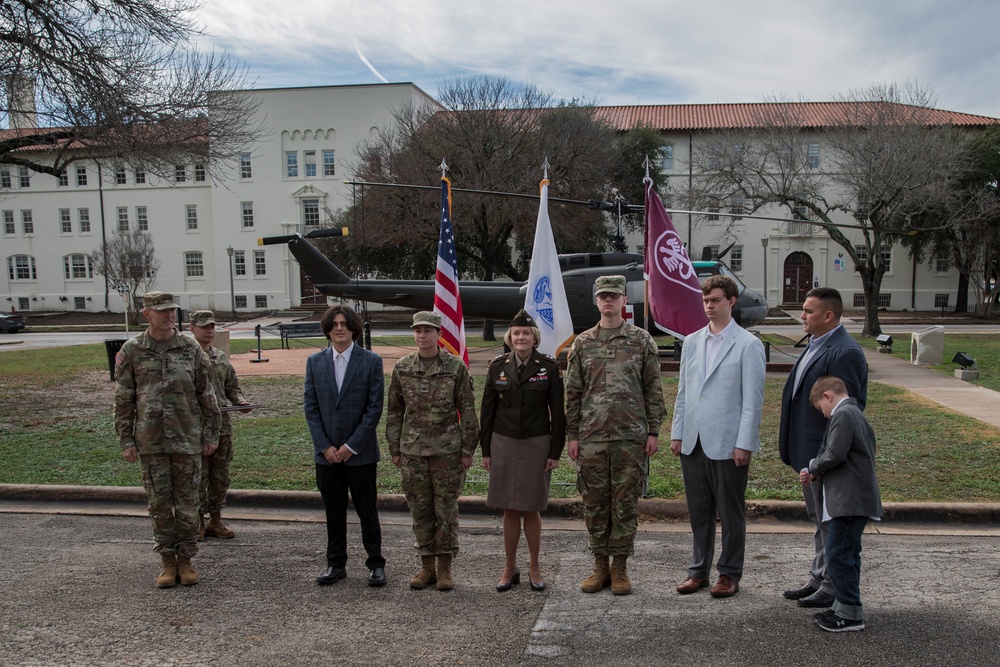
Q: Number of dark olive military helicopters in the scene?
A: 1